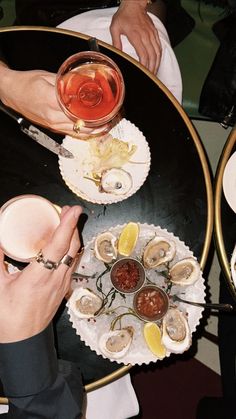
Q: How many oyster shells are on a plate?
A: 7